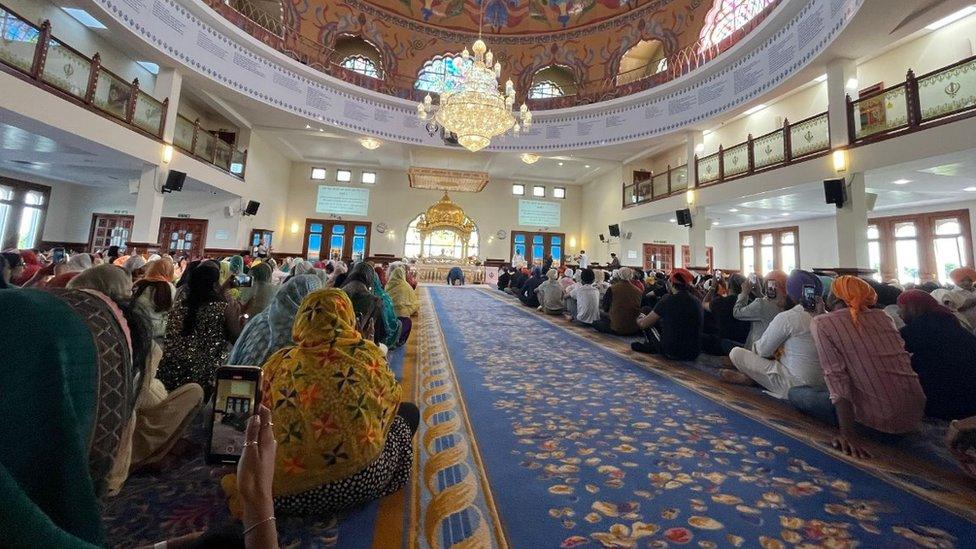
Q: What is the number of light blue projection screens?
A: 2